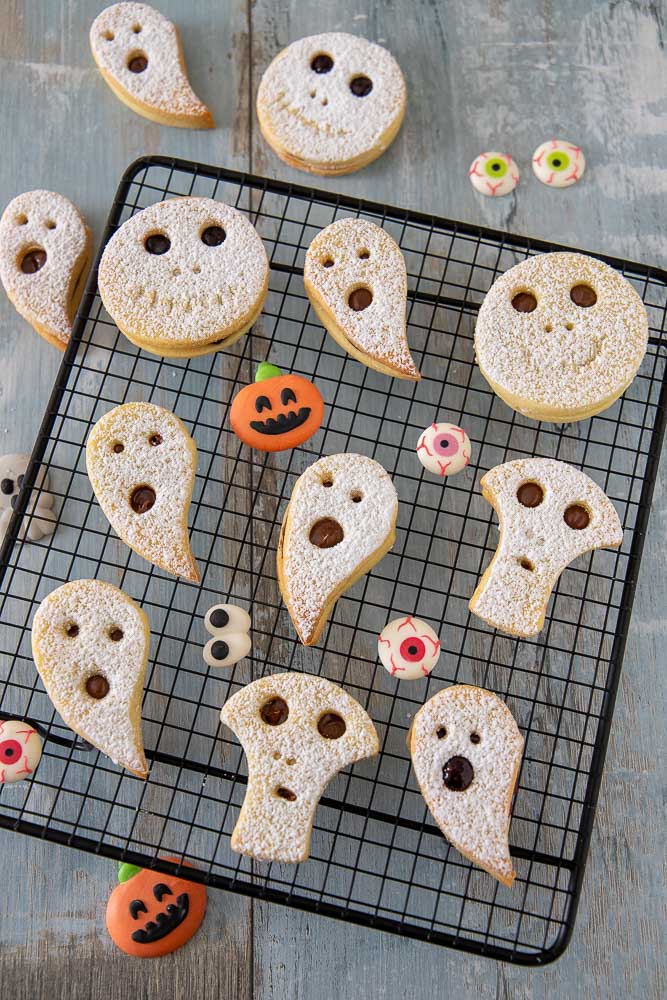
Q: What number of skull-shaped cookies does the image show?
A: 2